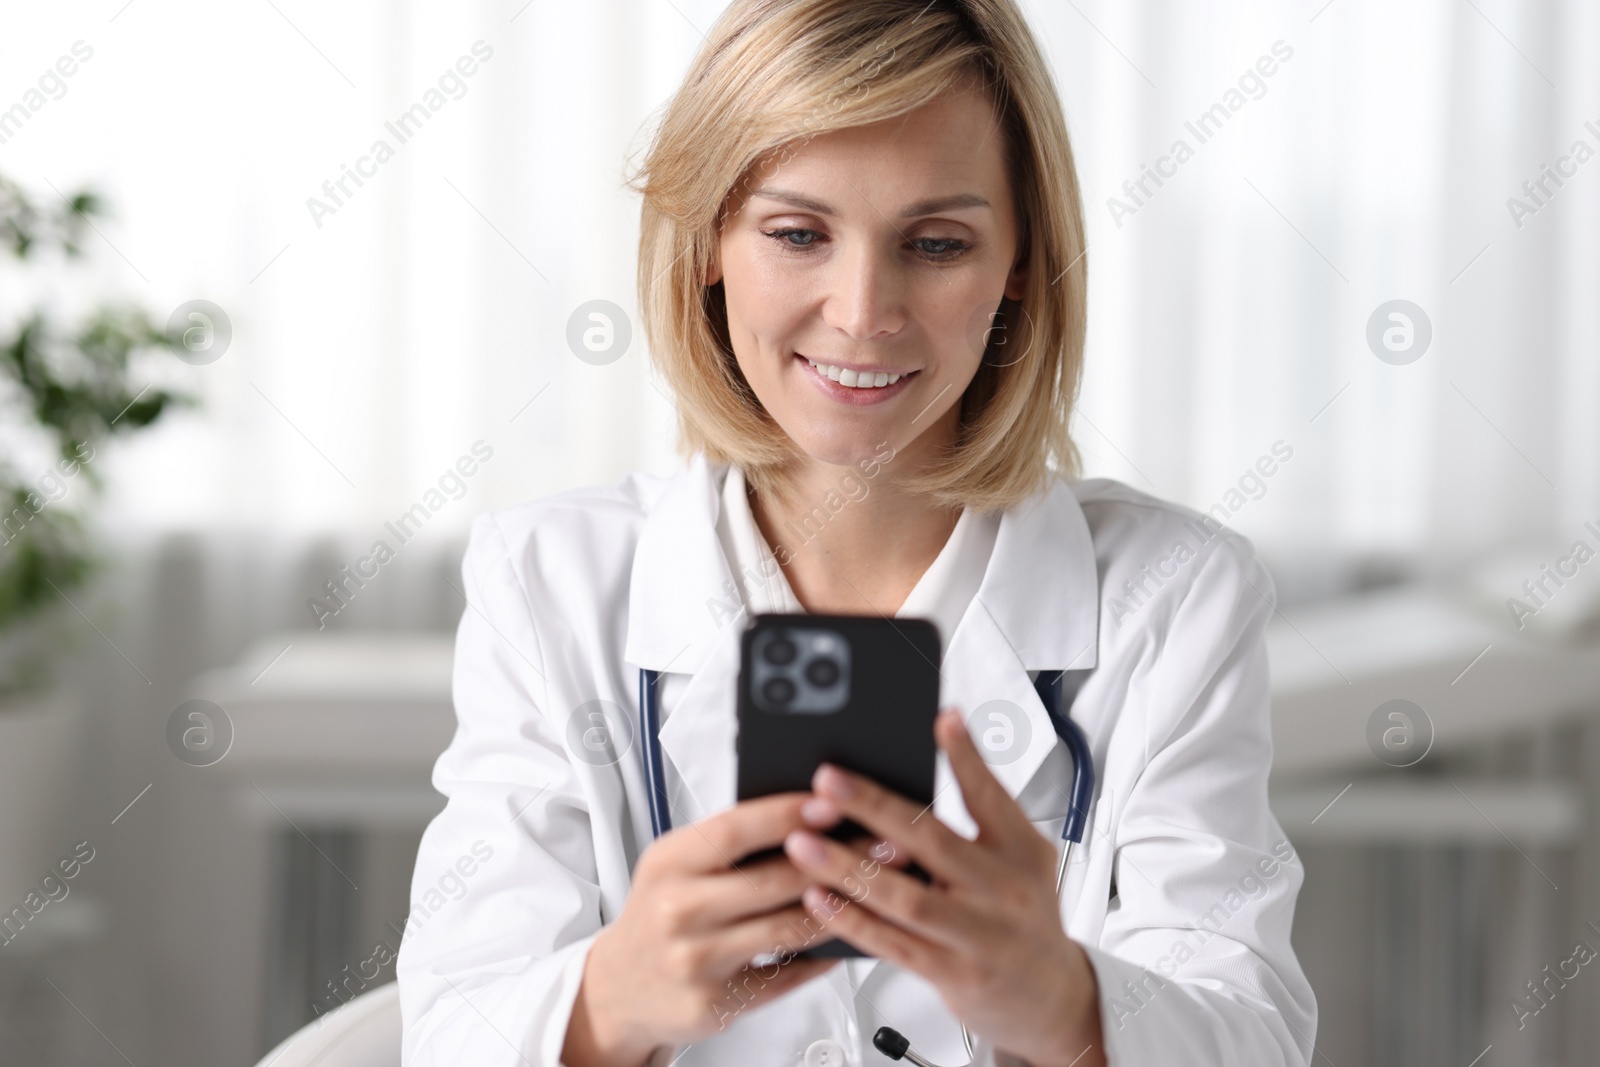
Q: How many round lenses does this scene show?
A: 3